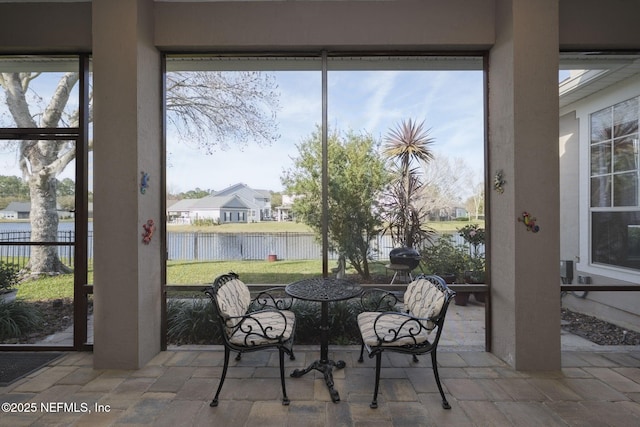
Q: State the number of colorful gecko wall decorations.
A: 4